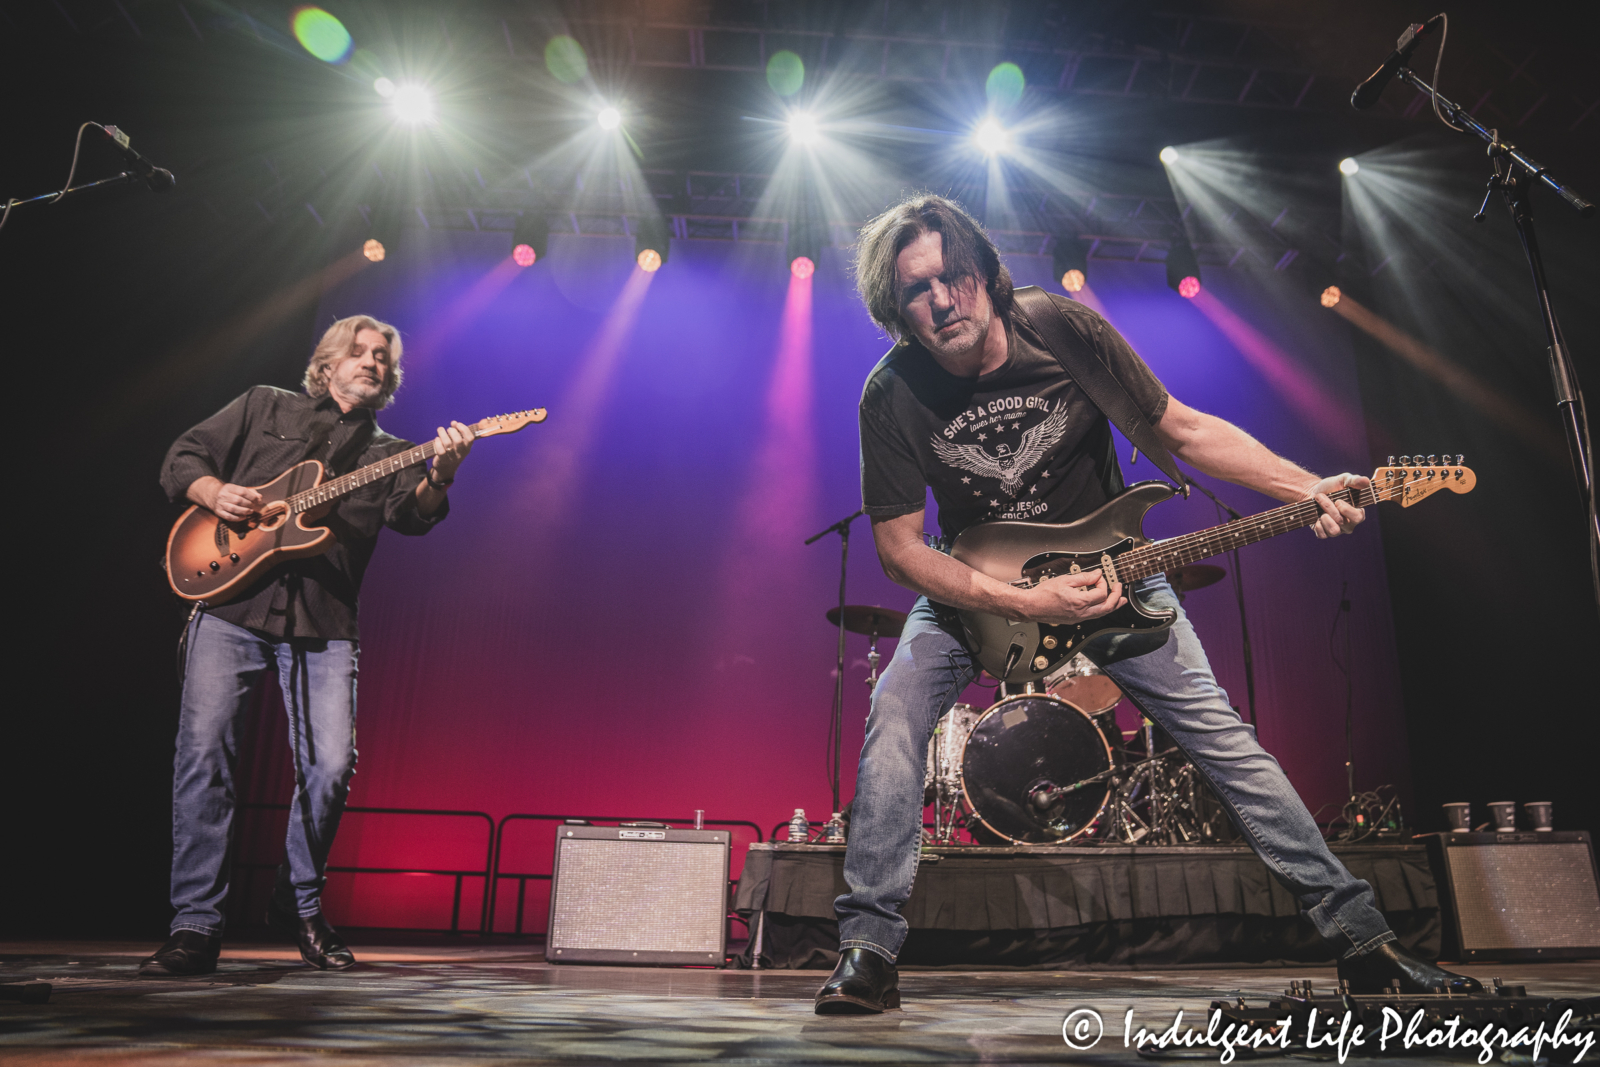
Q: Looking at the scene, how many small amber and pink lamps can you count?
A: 7